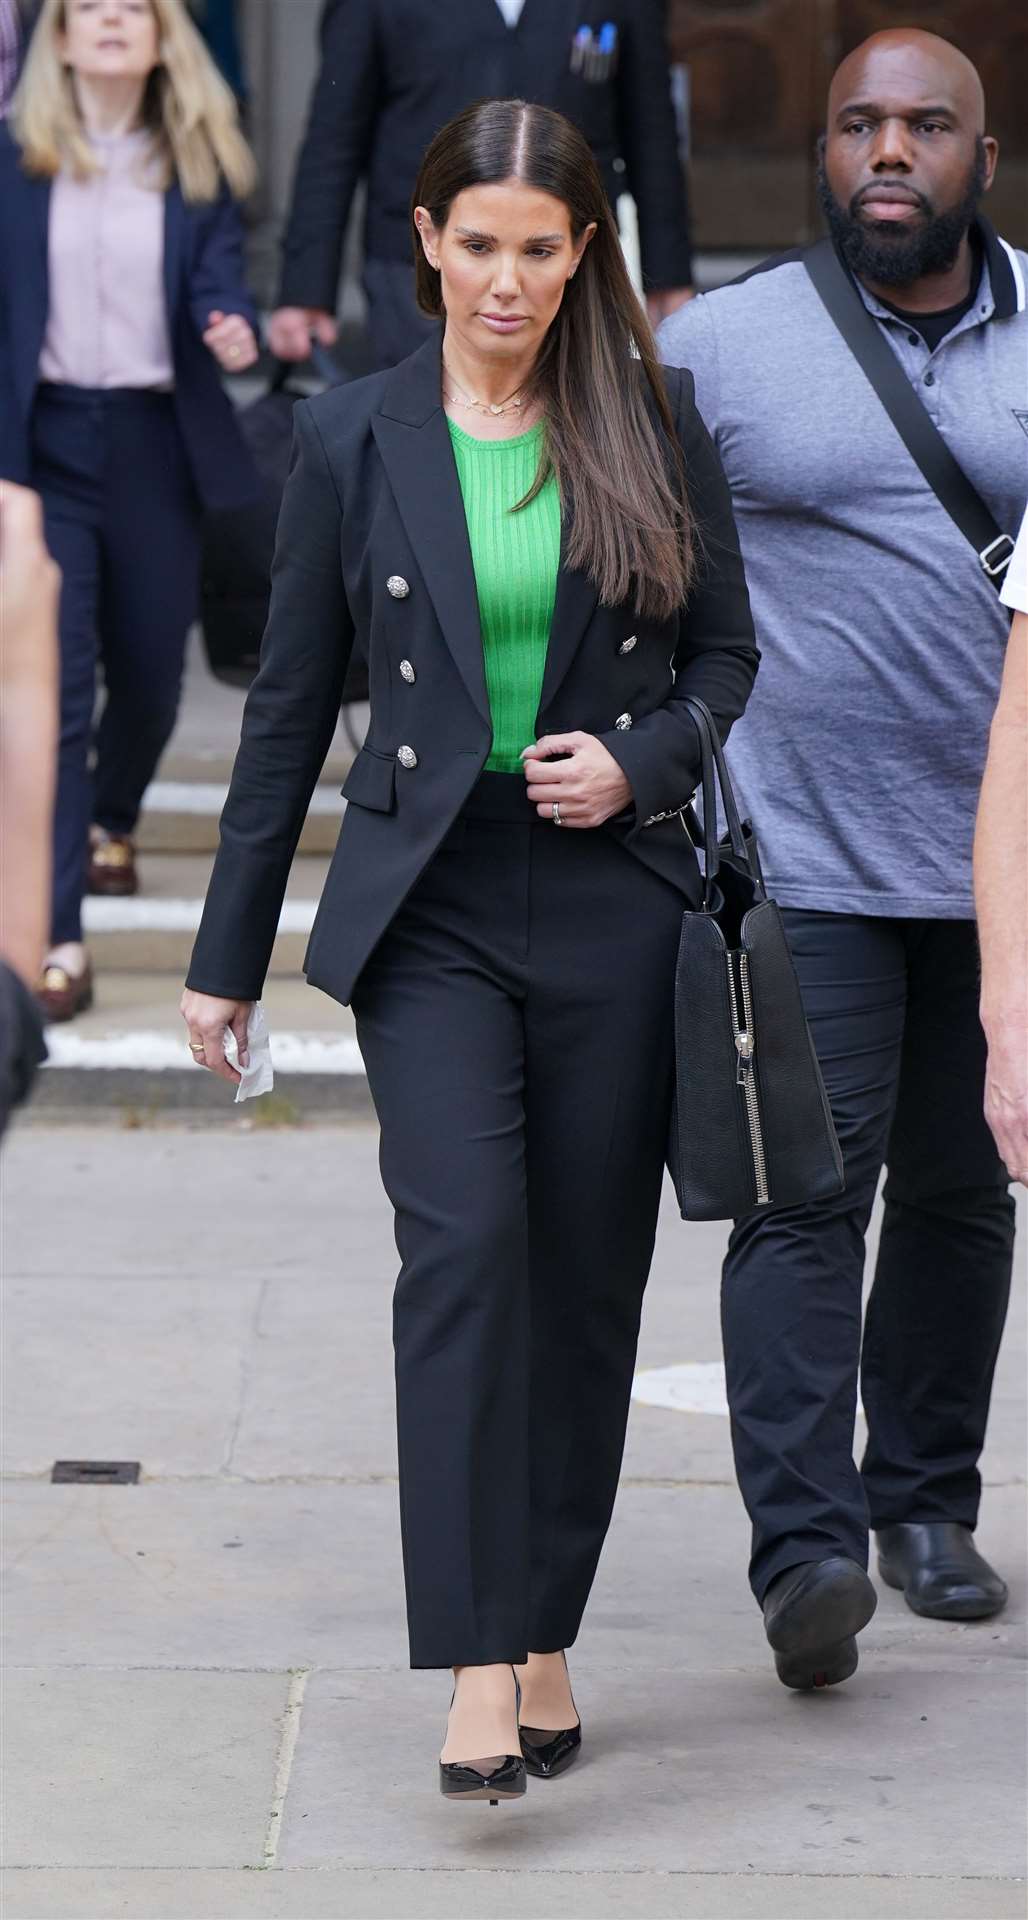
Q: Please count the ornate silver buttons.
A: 5